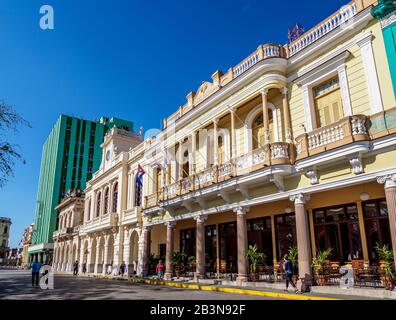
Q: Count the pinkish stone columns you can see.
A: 6